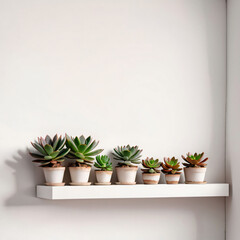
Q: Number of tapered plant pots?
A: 7